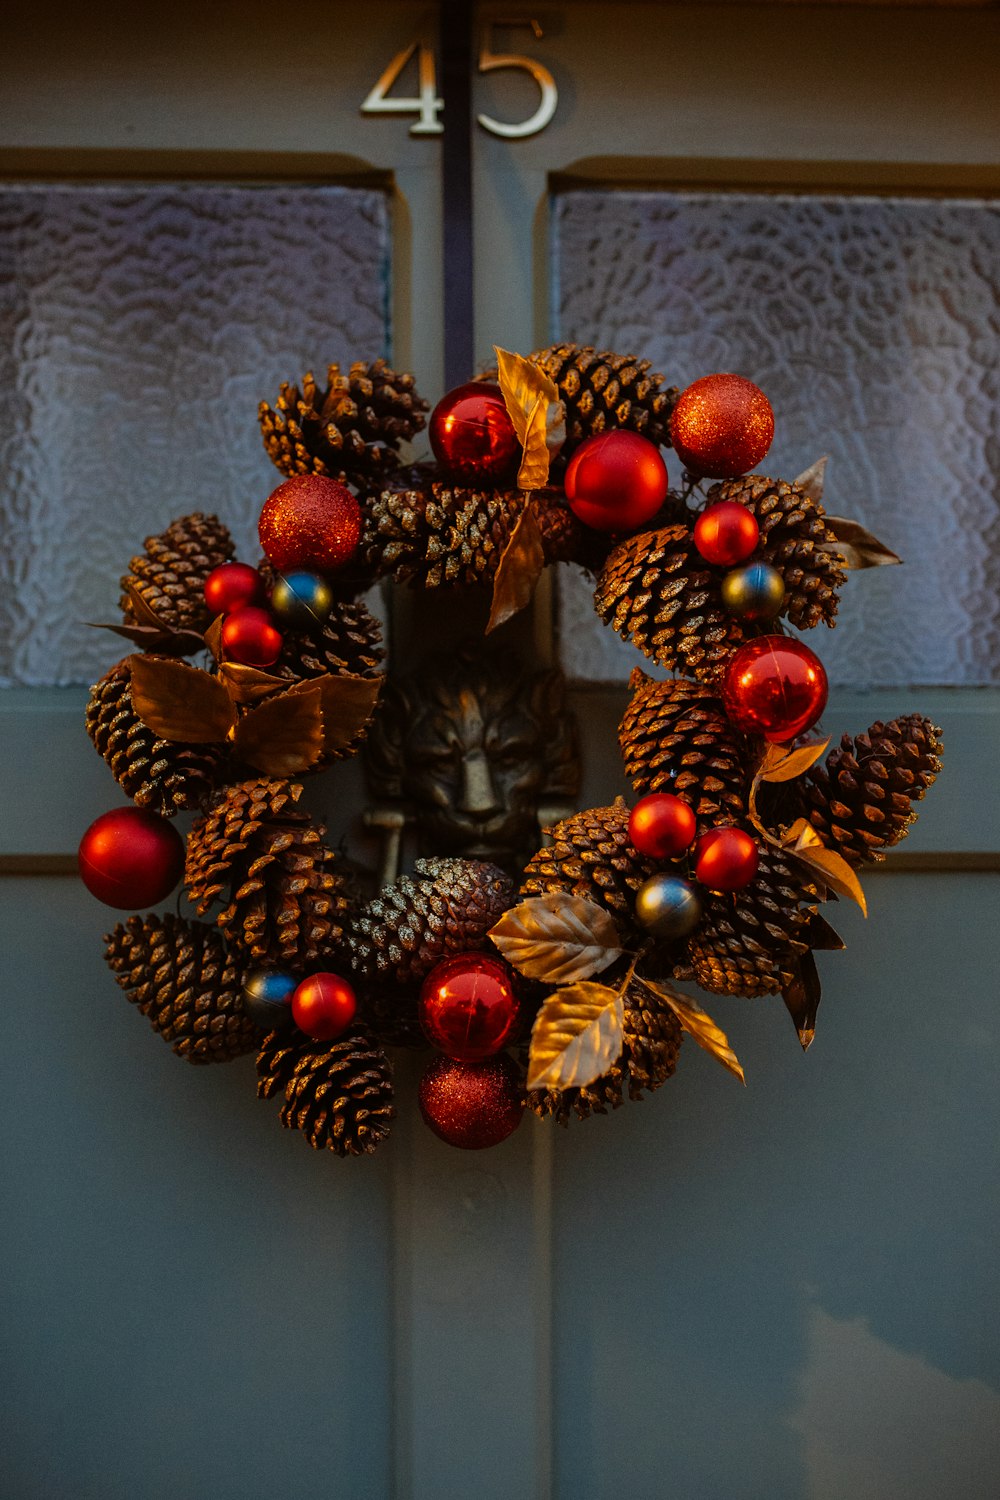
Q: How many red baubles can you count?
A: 14